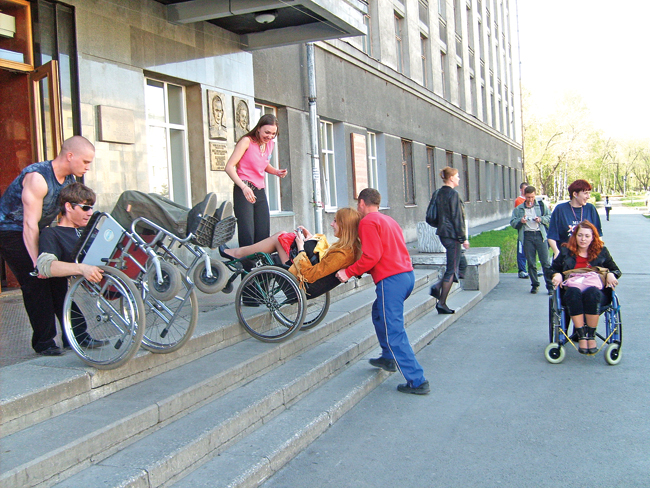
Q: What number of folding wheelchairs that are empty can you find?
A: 0